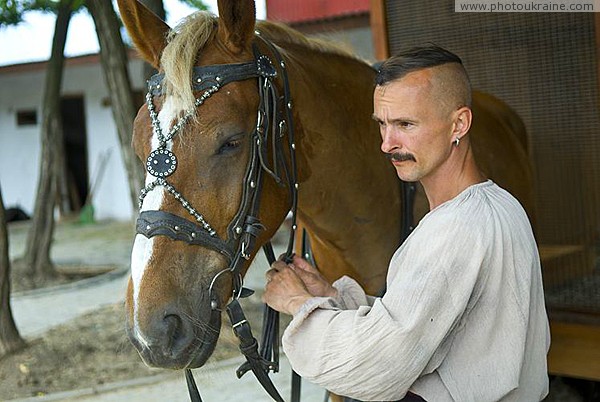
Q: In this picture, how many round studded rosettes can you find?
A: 2